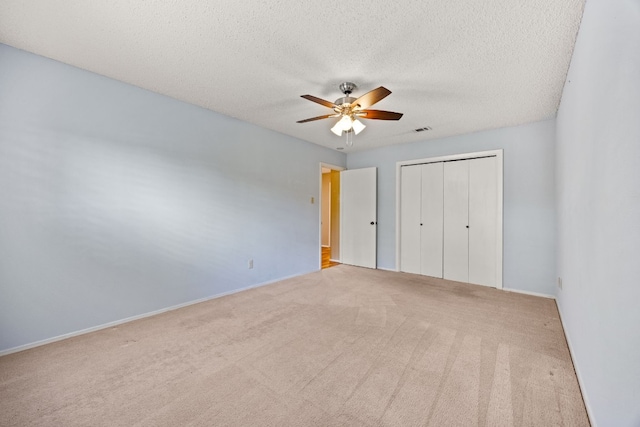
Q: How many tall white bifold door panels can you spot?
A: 4